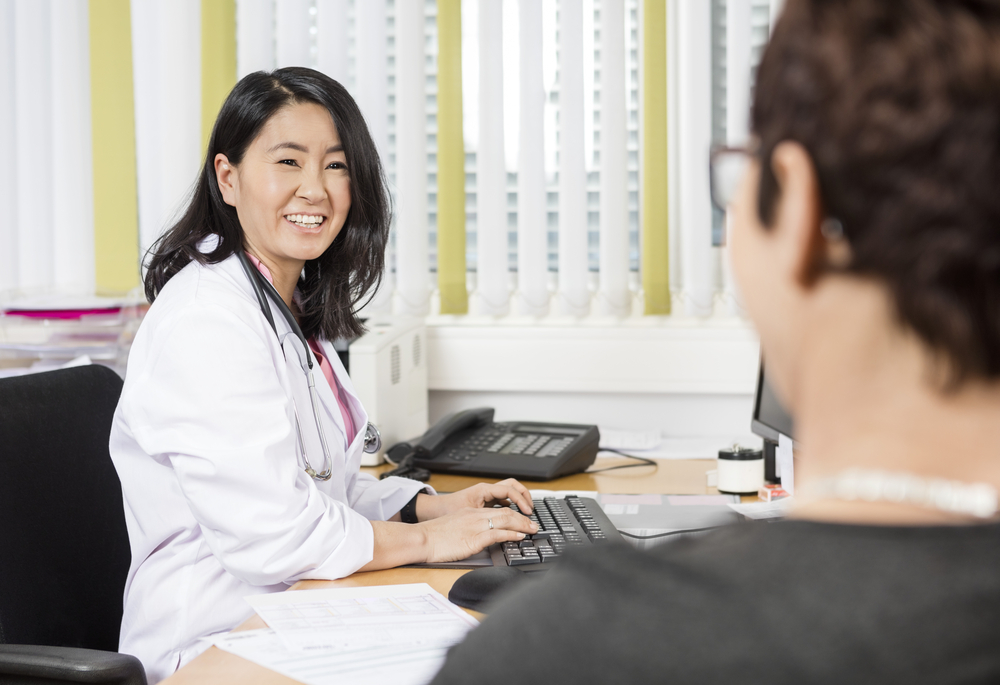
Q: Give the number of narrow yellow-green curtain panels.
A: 4